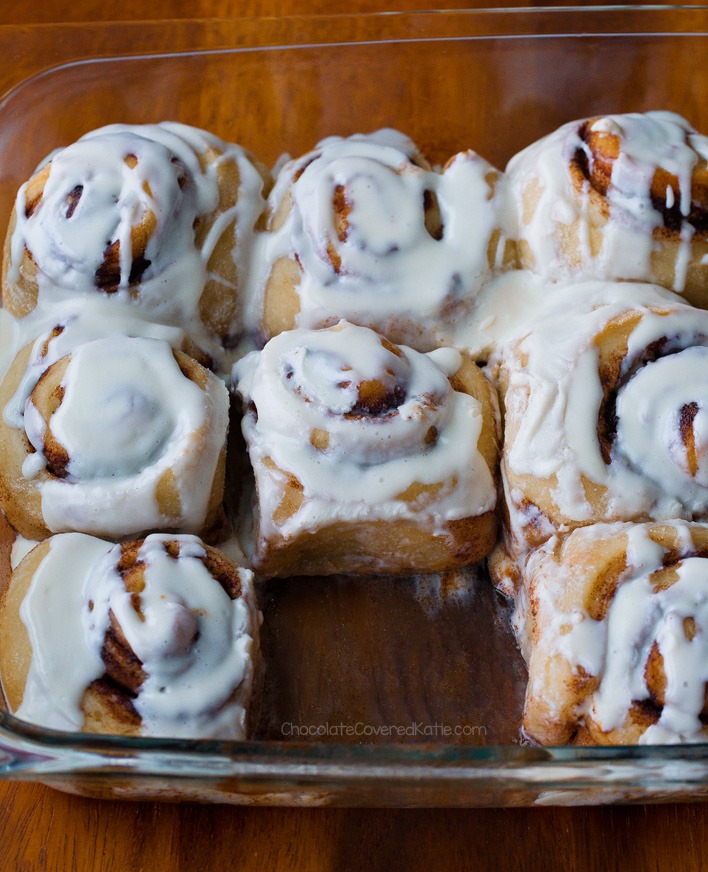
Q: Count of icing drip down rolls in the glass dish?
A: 8